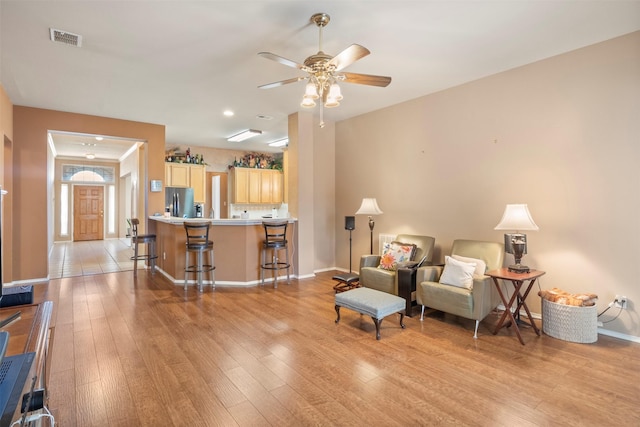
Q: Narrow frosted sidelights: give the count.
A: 2